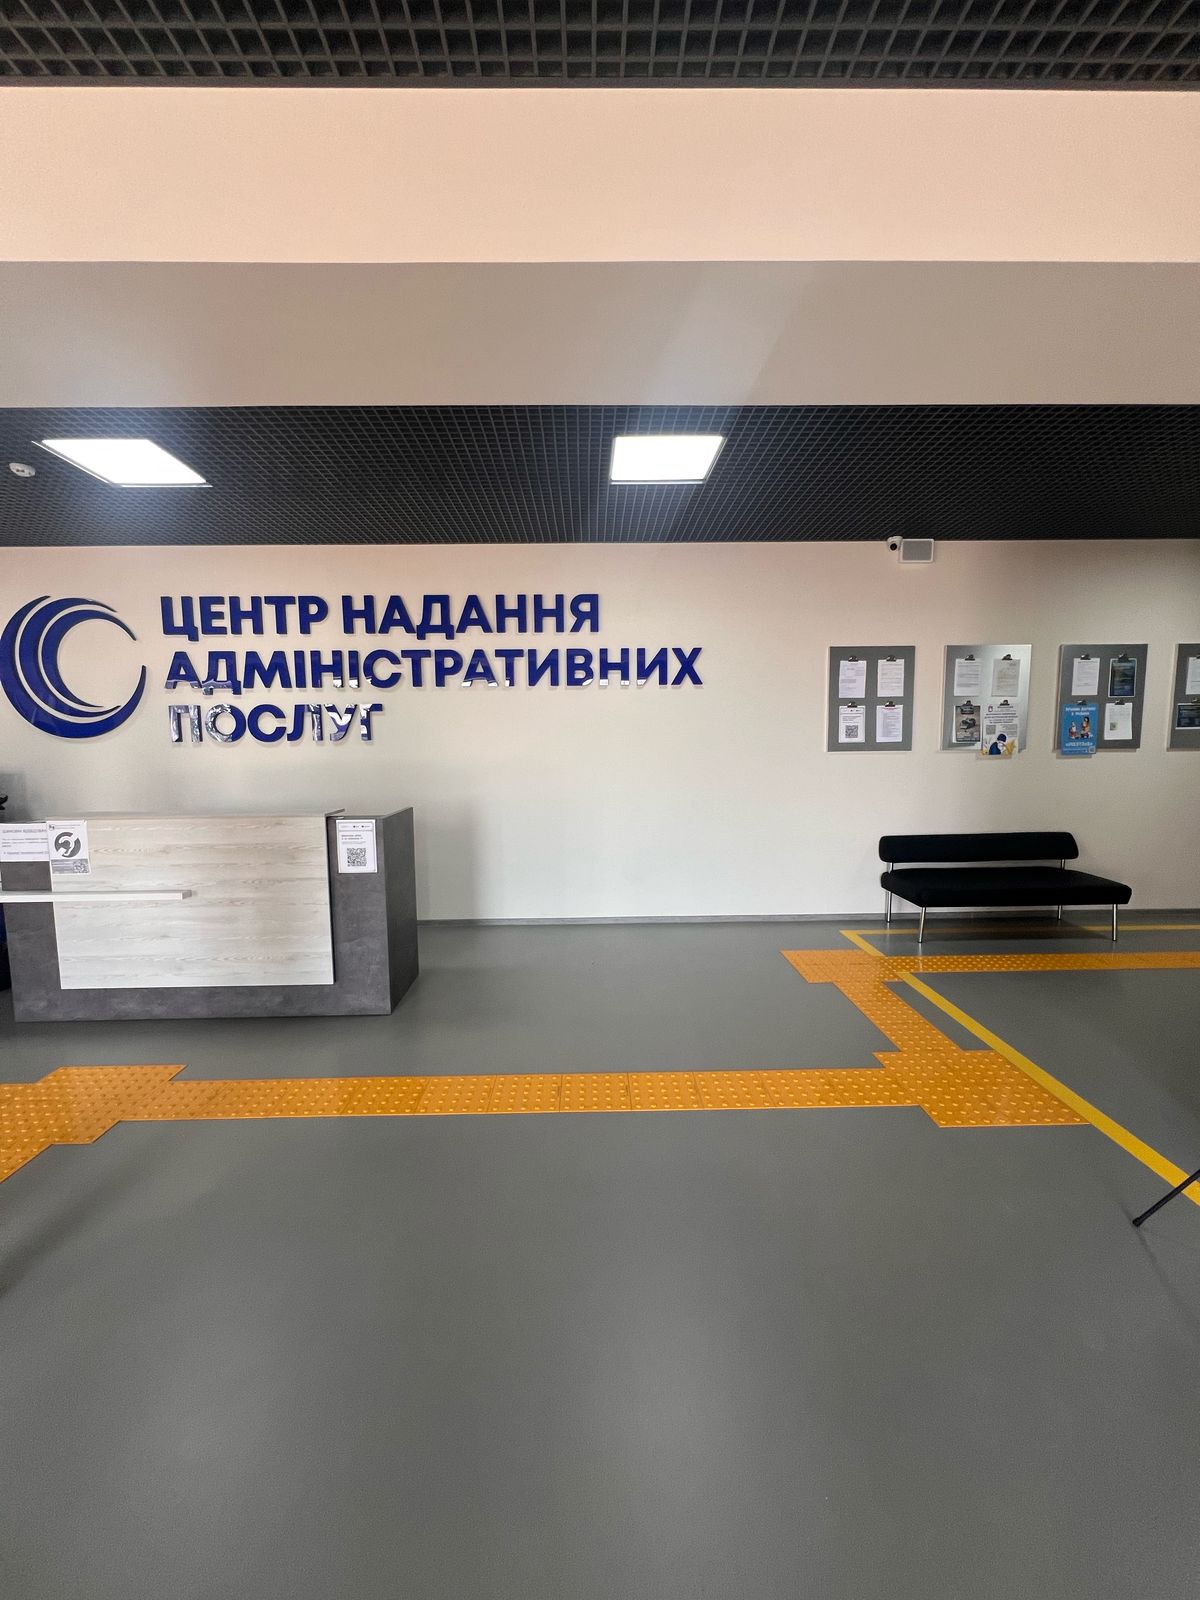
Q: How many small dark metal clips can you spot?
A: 14